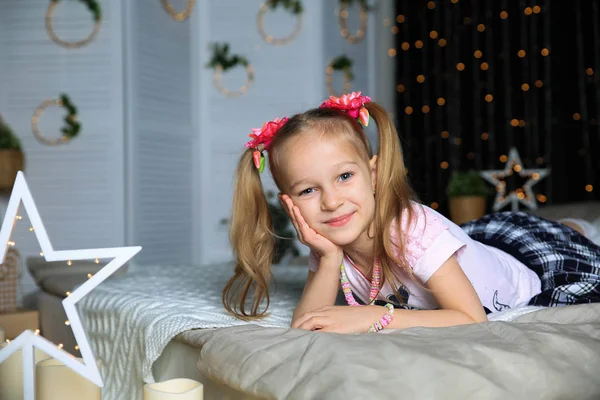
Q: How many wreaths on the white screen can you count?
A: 7